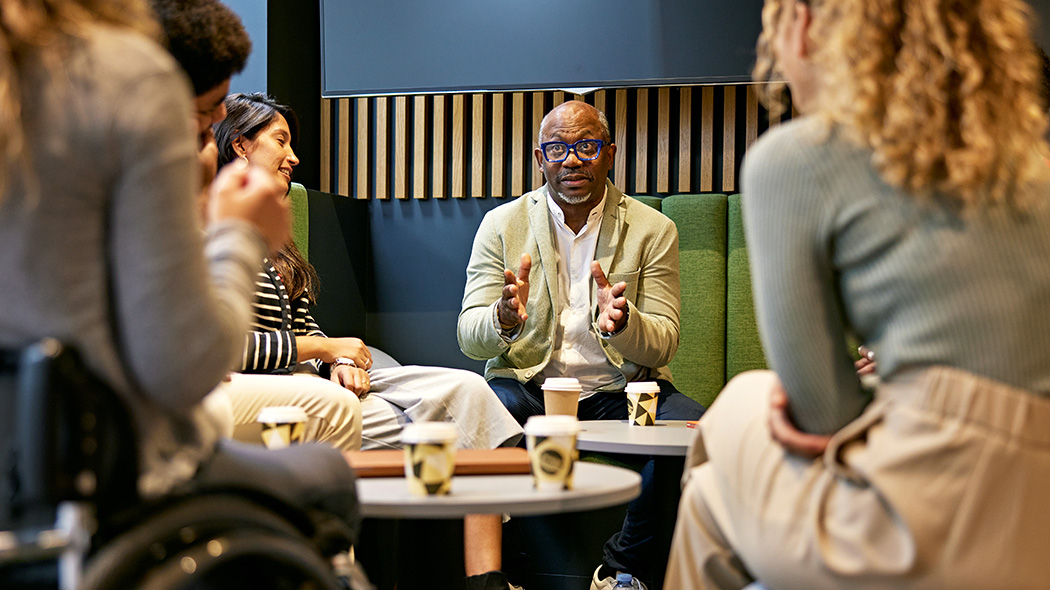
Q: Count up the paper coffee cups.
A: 5